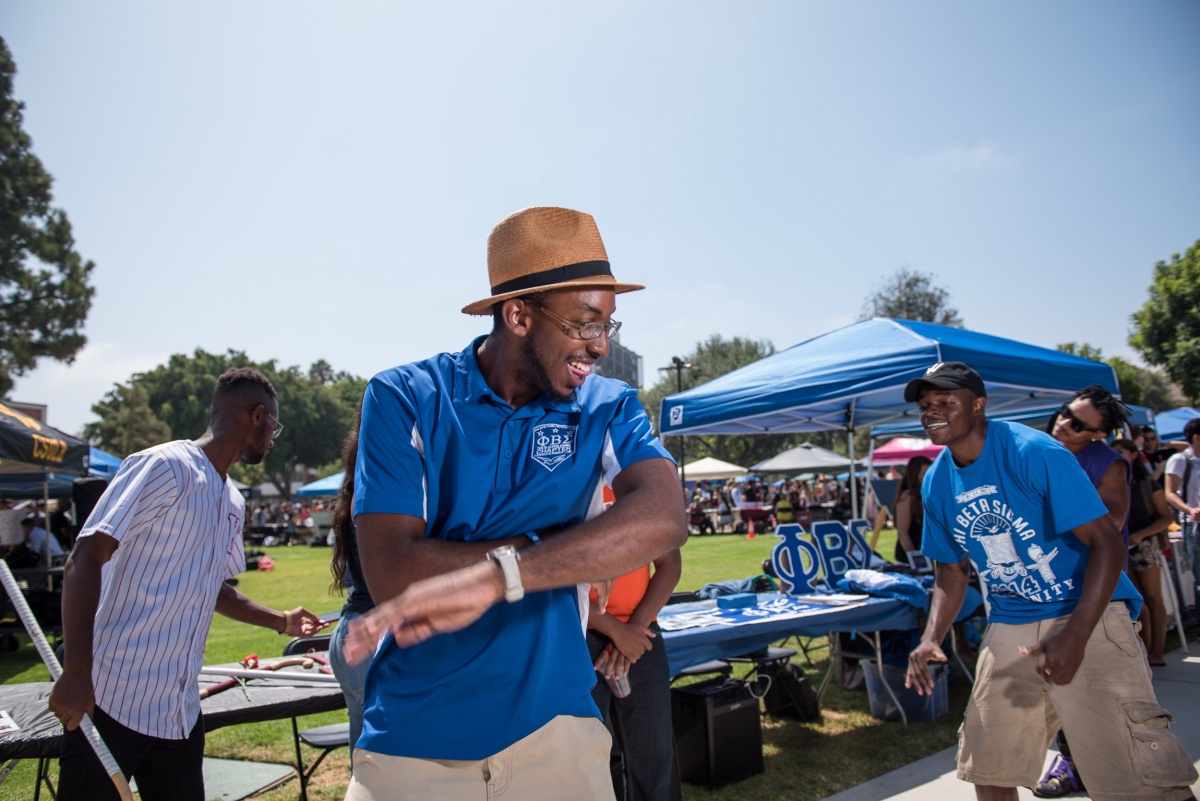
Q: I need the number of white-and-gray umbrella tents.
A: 2